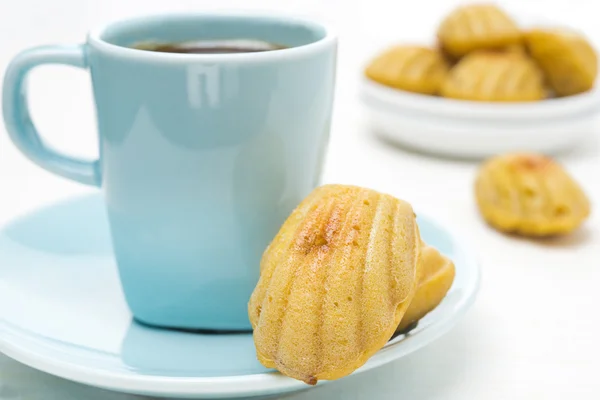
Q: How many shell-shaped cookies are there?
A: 7